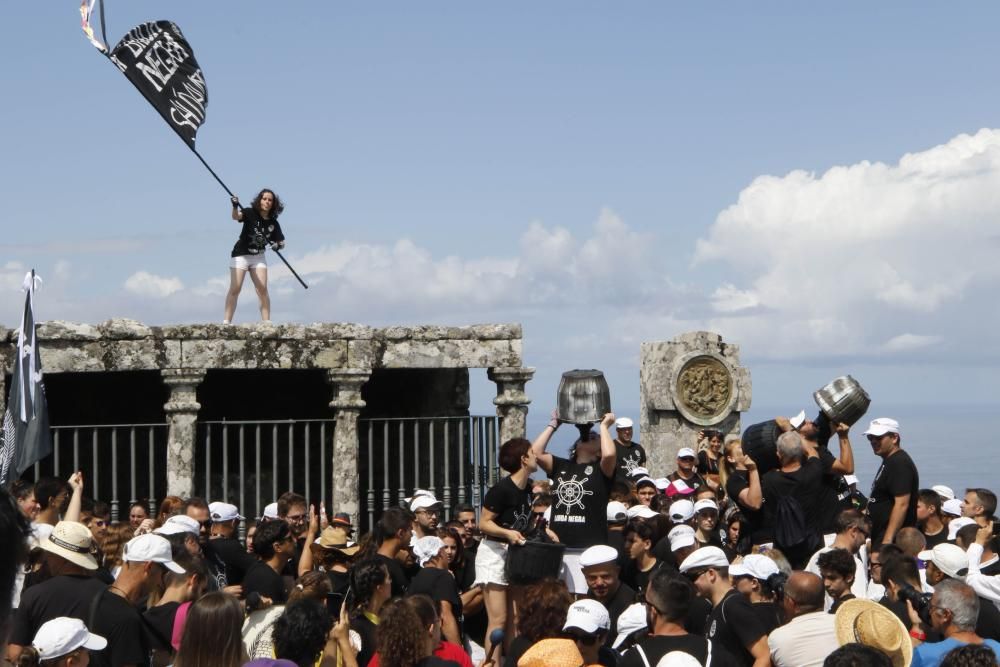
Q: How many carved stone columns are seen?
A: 3